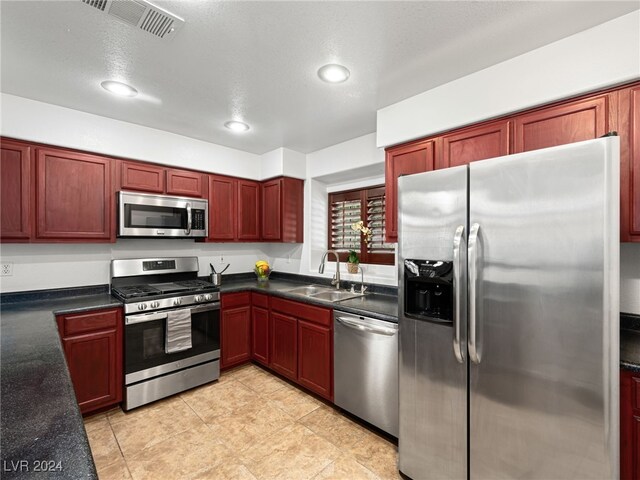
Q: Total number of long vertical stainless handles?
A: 2